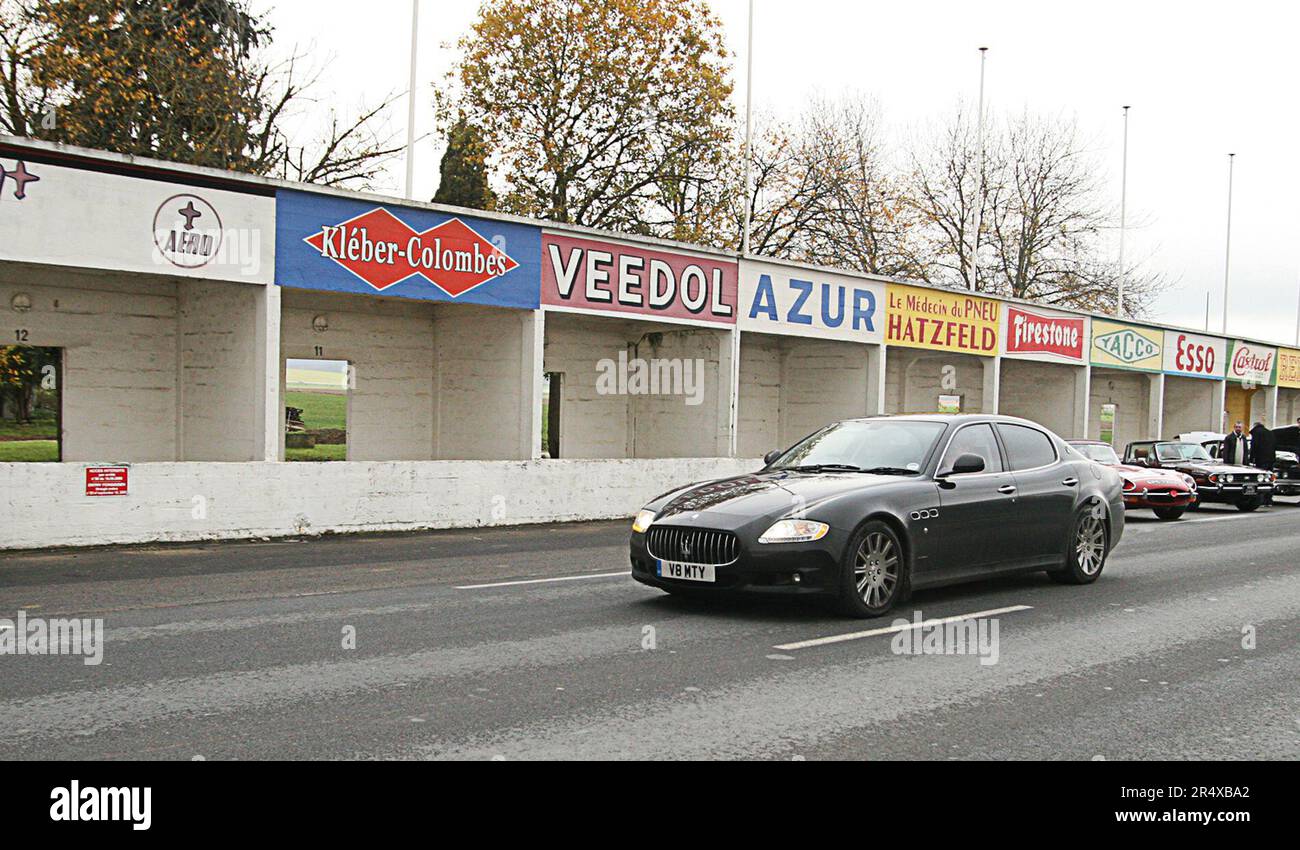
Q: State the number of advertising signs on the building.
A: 10